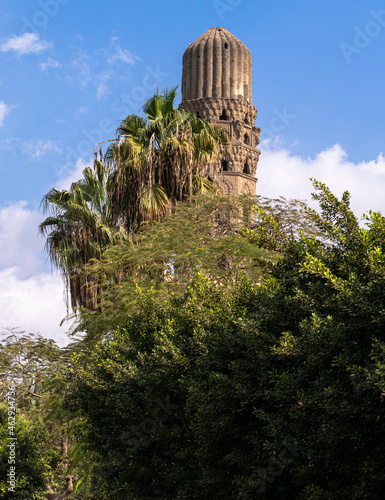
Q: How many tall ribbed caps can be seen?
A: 1